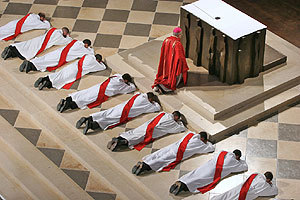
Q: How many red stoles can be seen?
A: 10